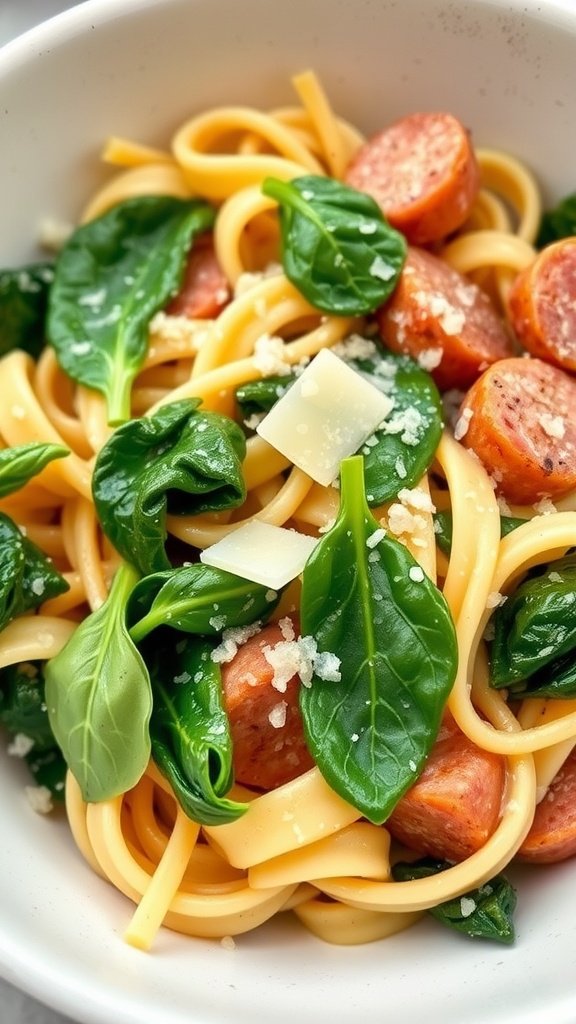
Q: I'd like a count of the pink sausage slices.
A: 8